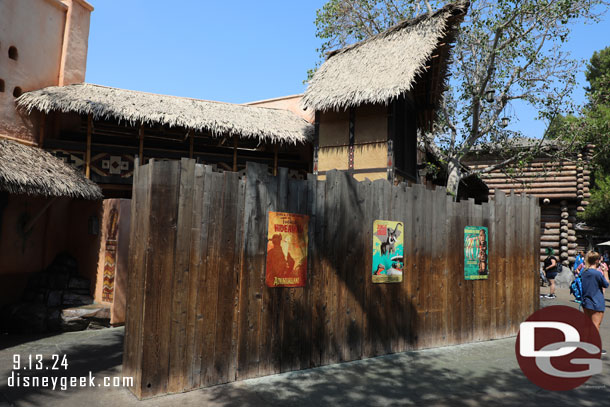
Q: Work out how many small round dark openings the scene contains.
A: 3